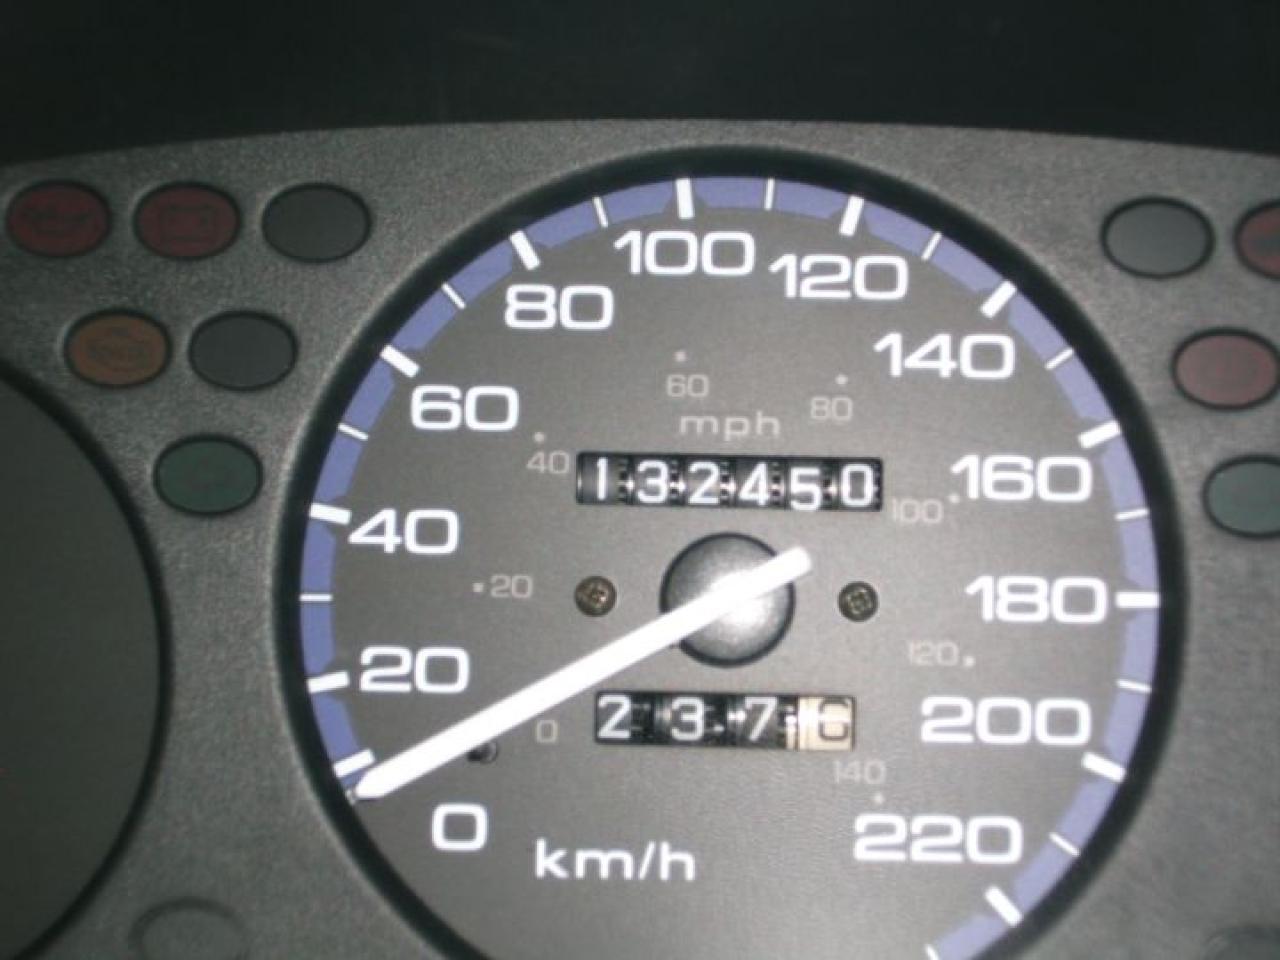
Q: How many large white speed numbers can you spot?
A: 12